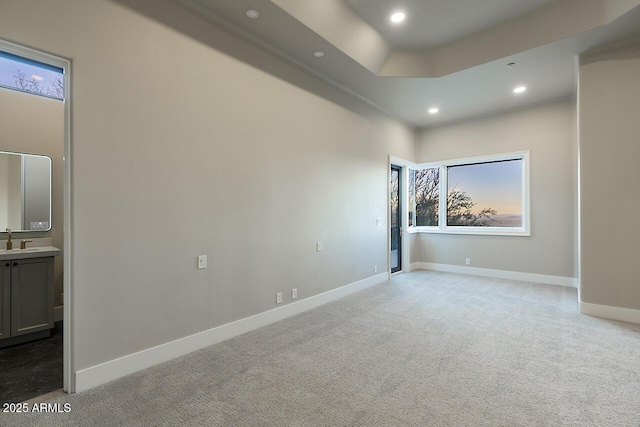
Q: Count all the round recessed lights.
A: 5